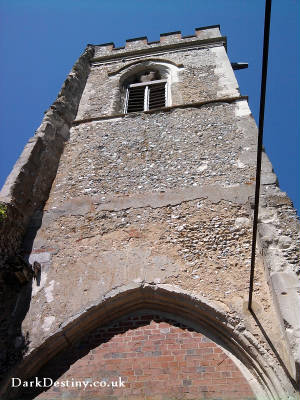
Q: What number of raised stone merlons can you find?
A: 4